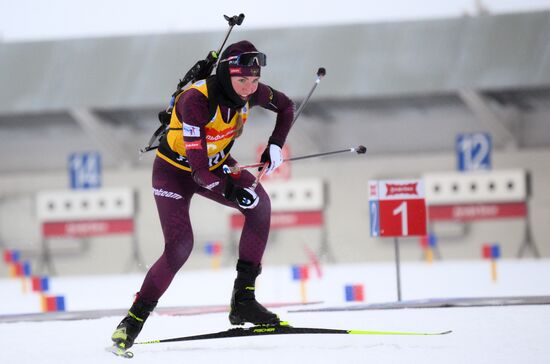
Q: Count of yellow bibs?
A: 1